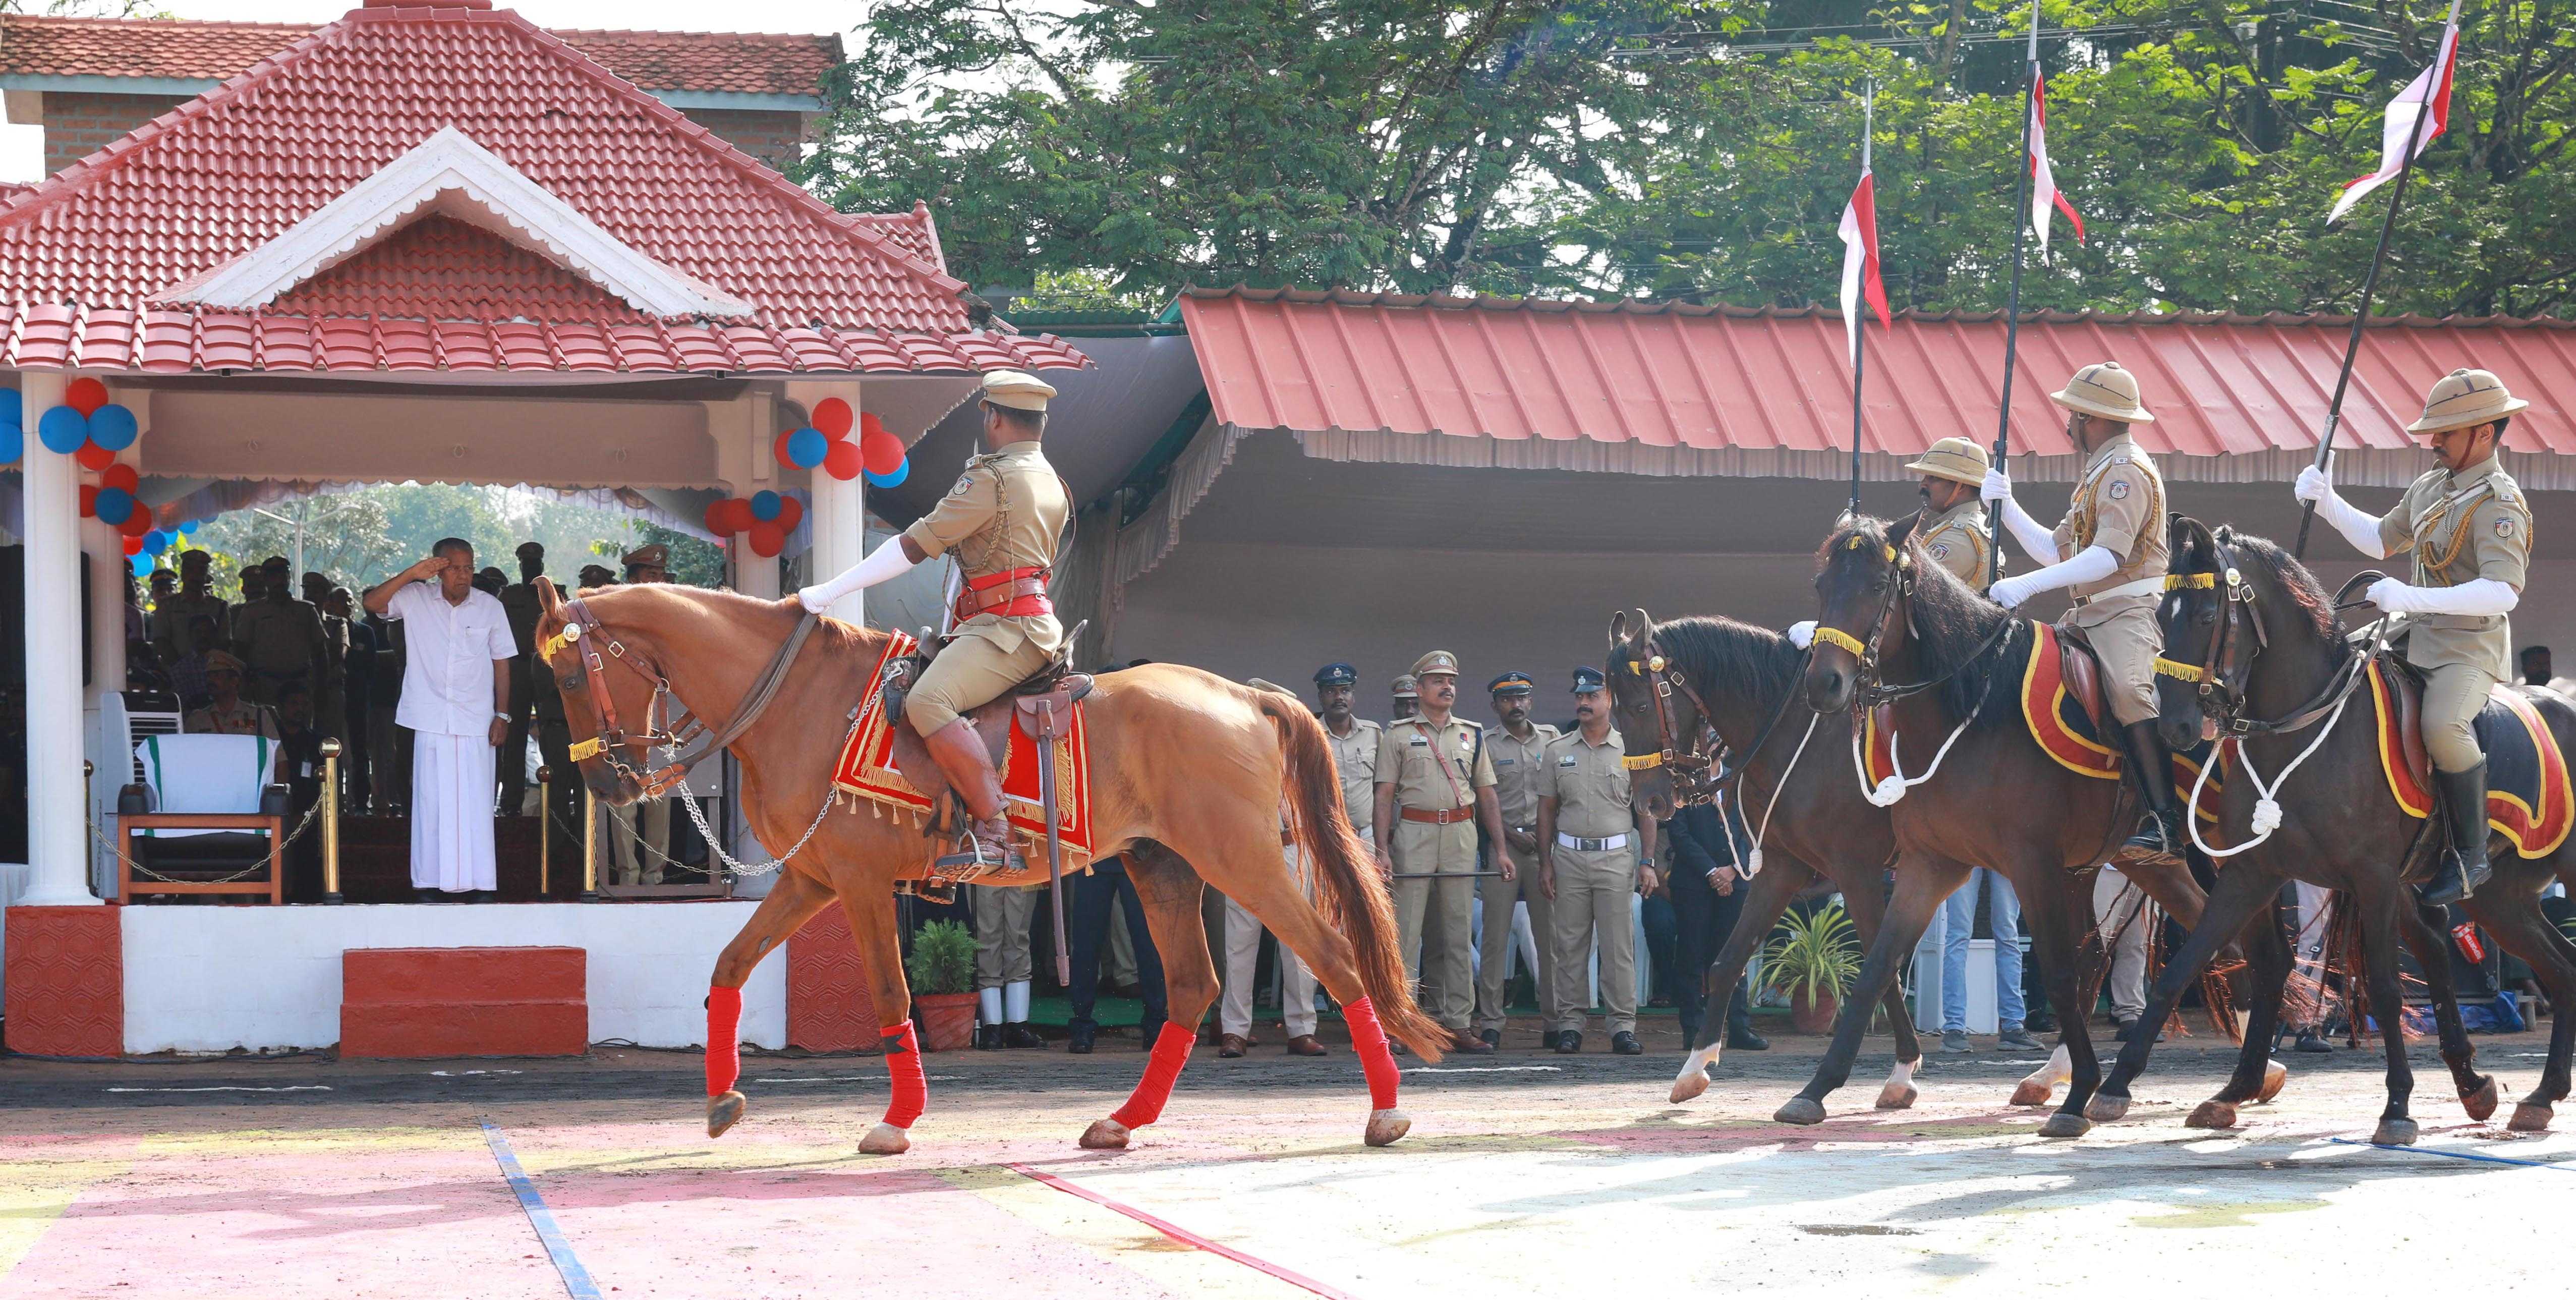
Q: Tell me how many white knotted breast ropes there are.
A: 3